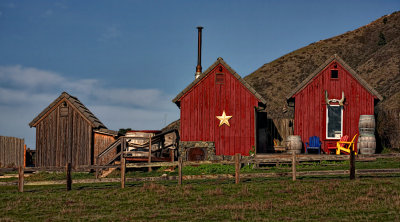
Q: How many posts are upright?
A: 7